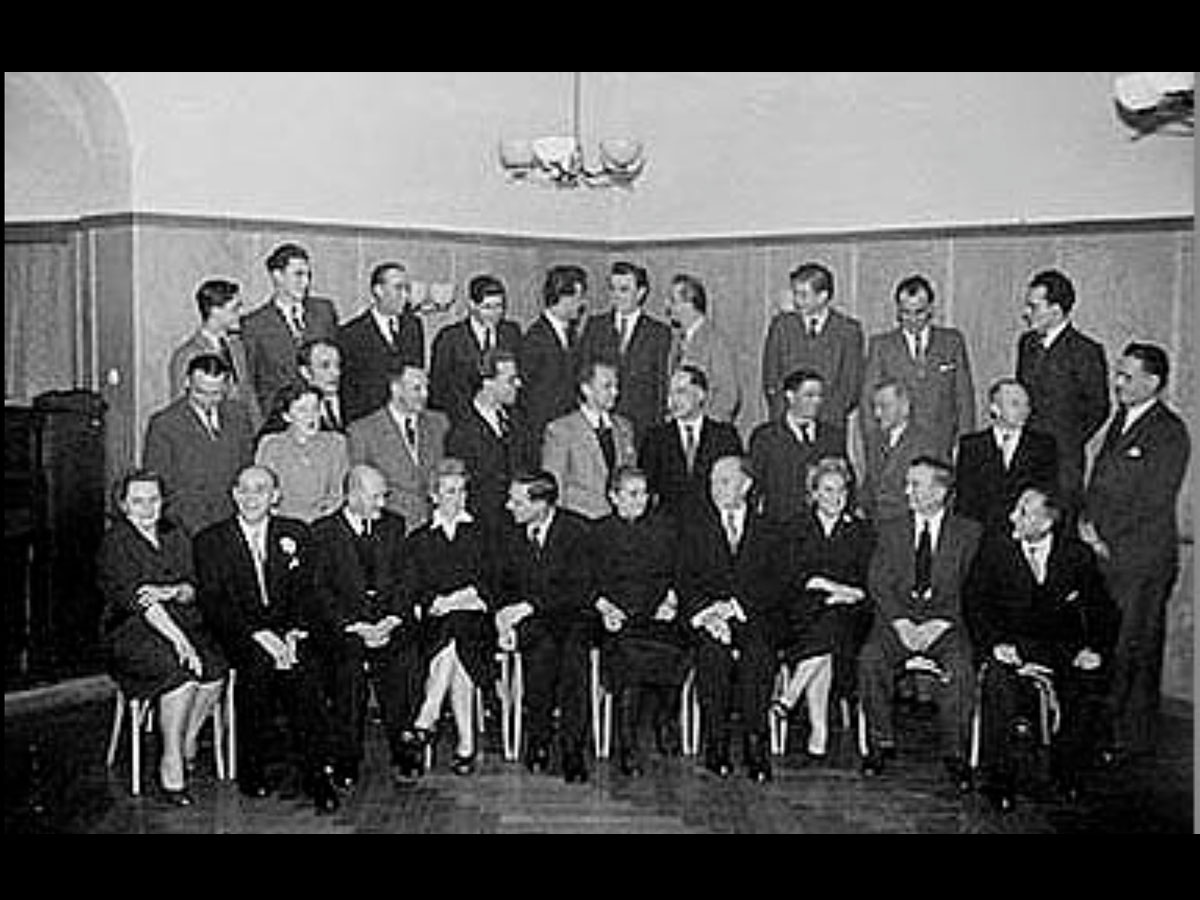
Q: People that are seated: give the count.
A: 10